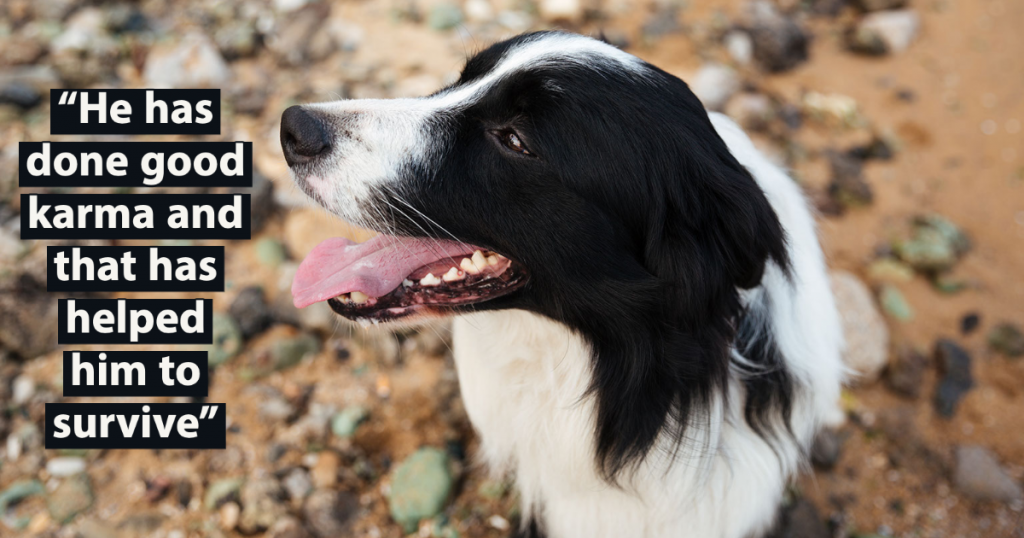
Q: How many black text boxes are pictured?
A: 7